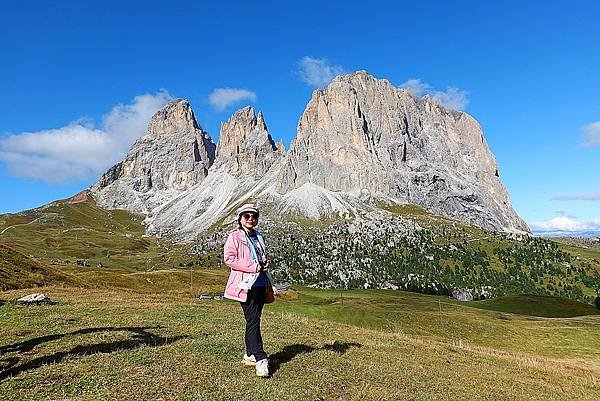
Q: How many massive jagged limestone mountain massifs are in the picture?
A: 3